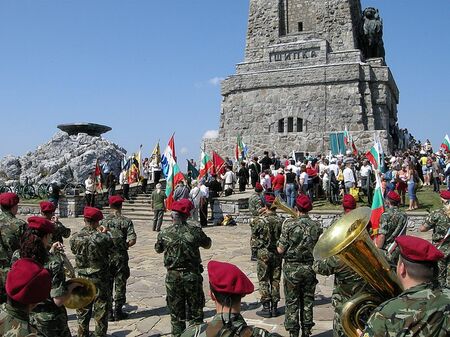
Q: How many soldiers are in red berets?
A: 15